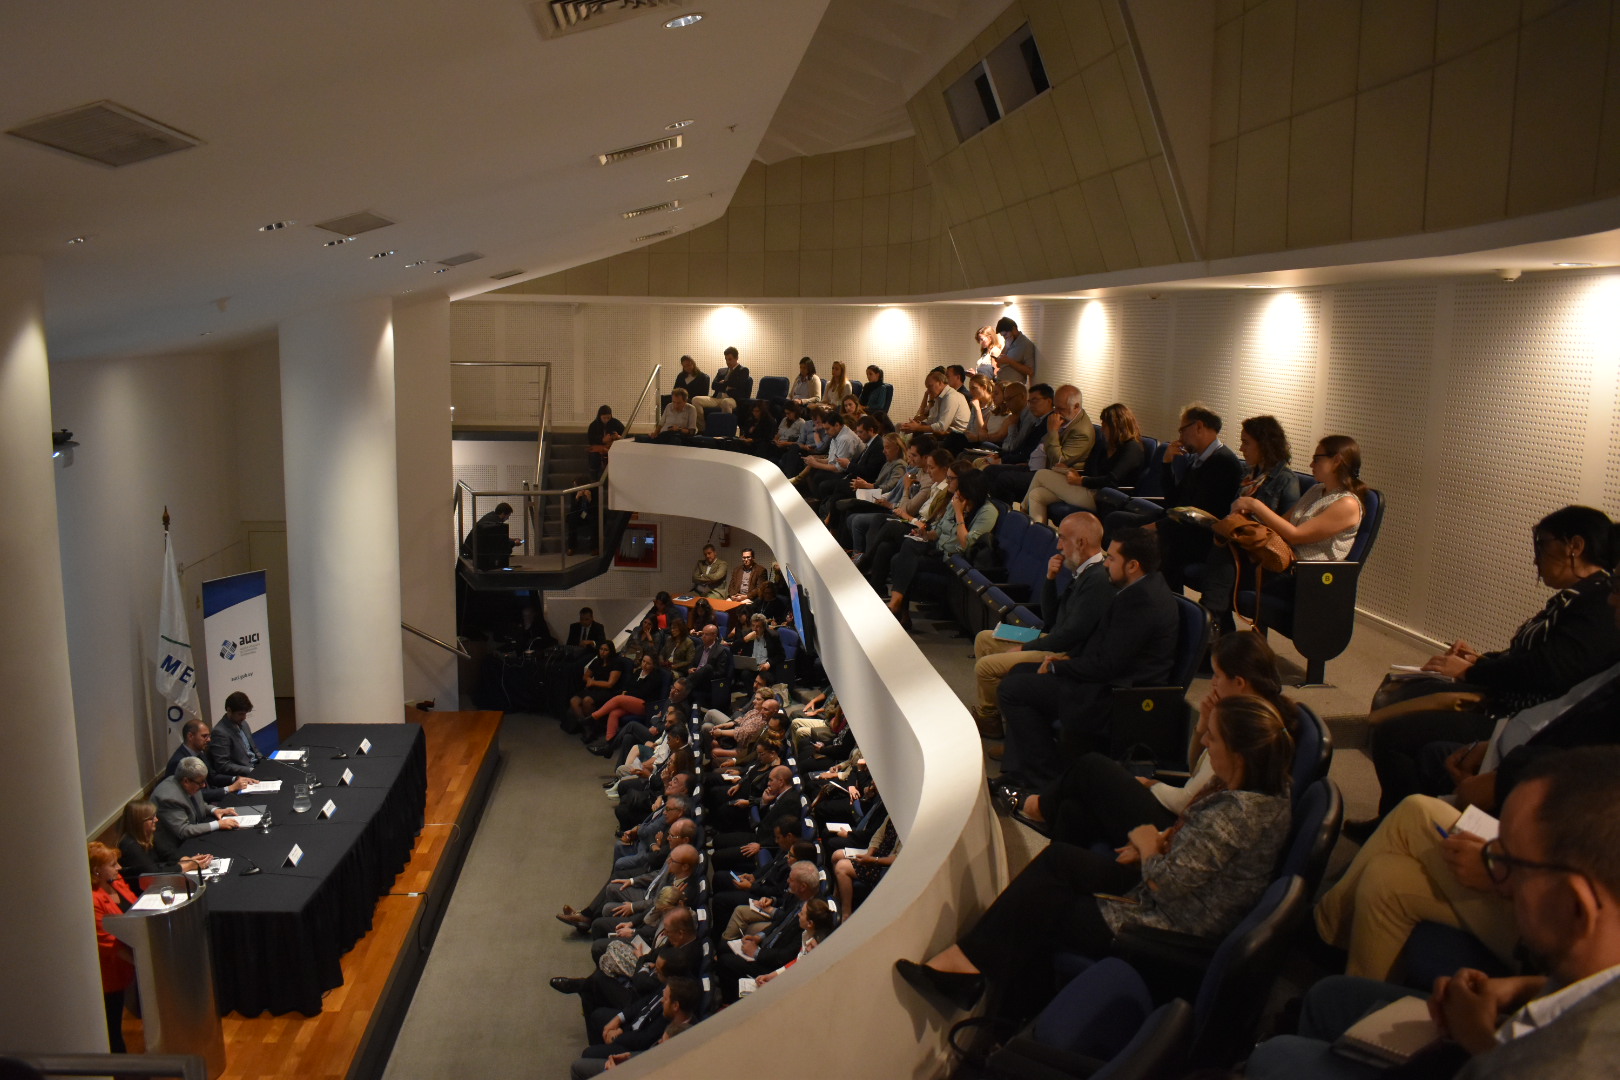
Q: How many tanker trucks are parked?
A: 0